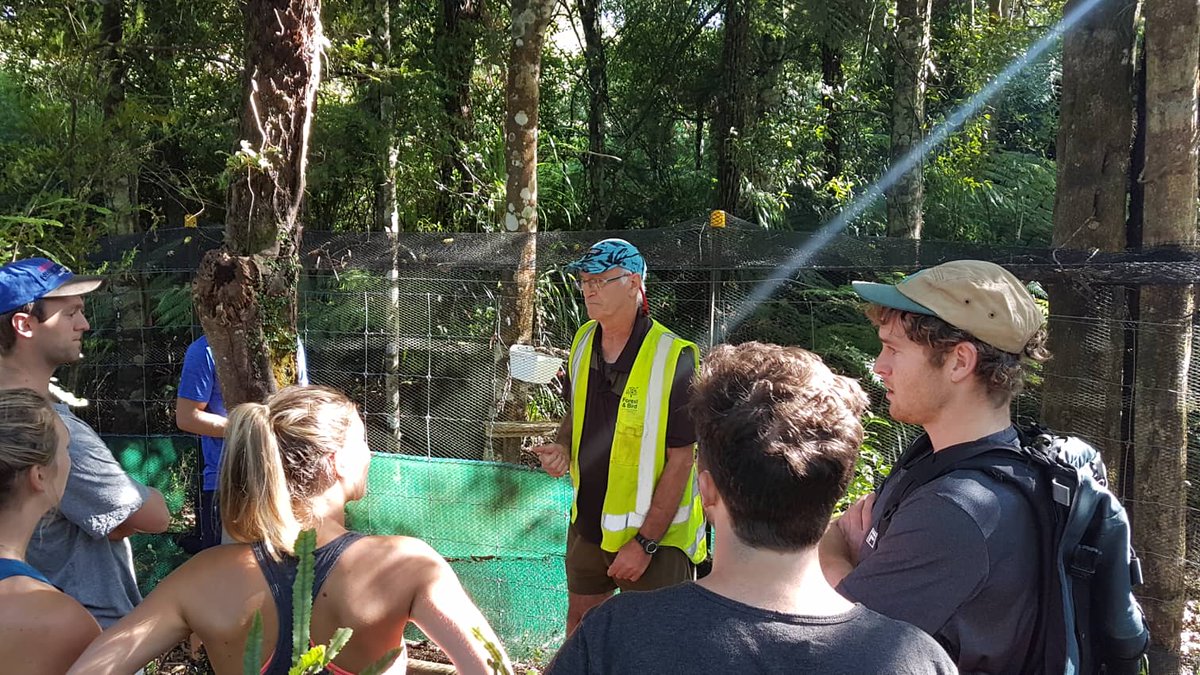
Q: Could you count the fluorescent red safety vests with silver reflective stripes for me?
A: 0